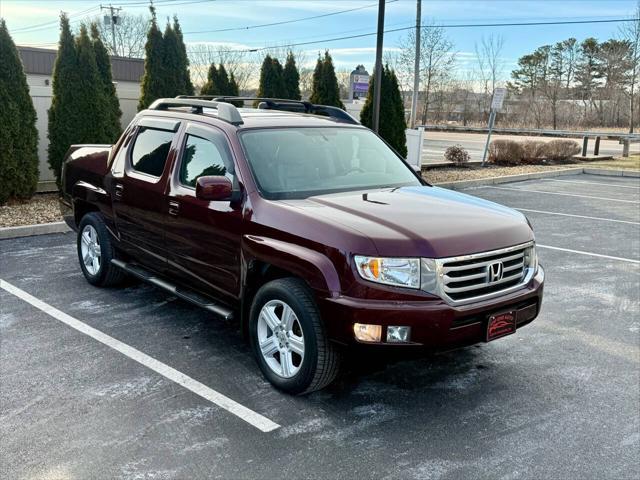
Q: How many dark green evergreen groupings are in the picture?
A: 7